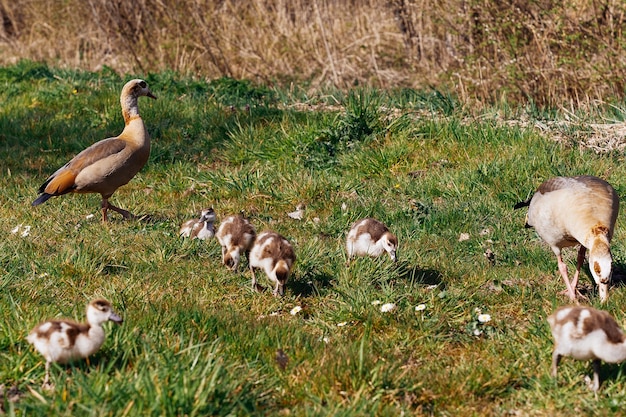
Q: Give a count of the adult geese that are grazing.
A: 1